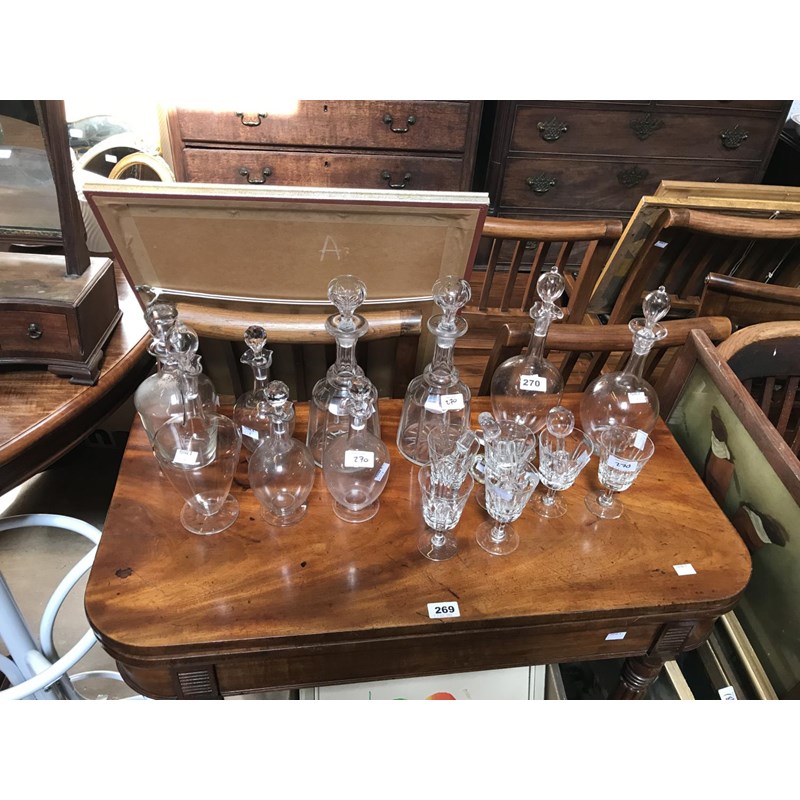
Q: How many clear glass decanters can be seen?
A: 9